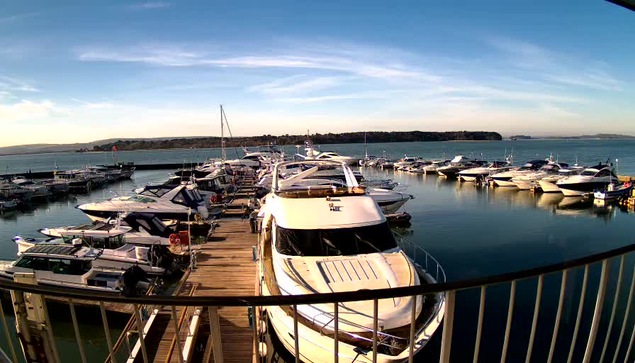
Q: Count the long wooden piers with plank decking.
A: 1